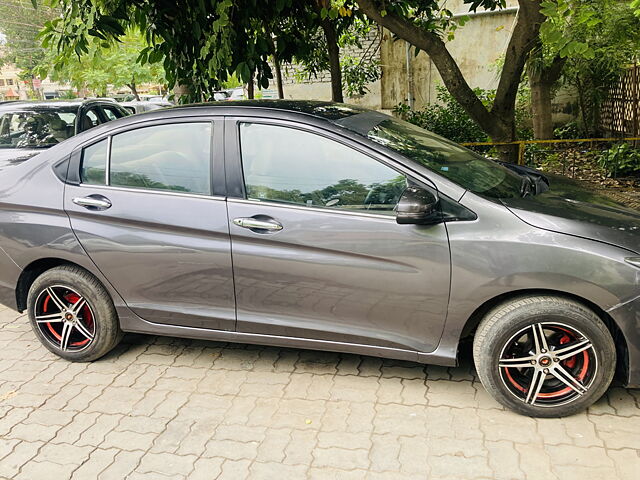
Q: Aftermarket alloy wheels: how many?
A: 2